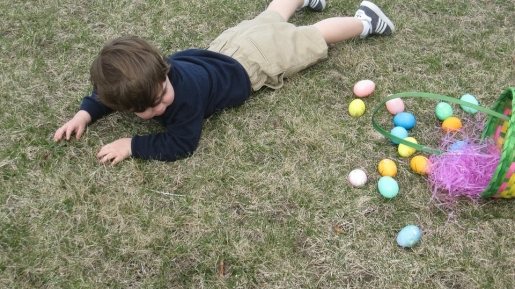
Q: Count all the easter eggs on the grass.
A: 15